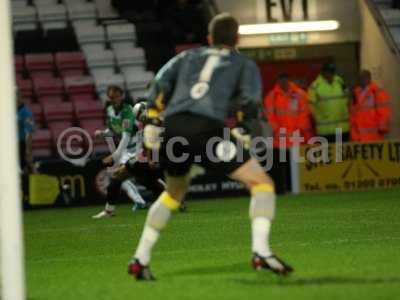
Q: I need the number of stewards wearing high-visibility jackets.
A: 3